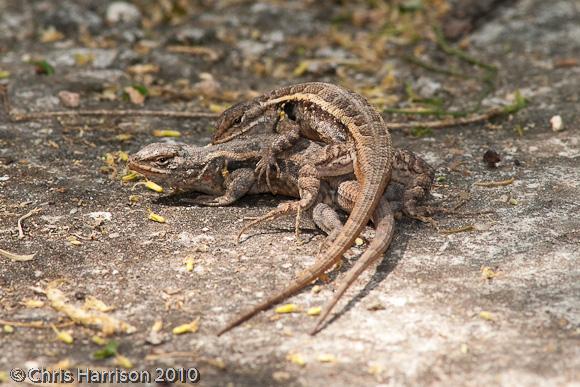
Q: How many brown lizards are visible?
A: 2